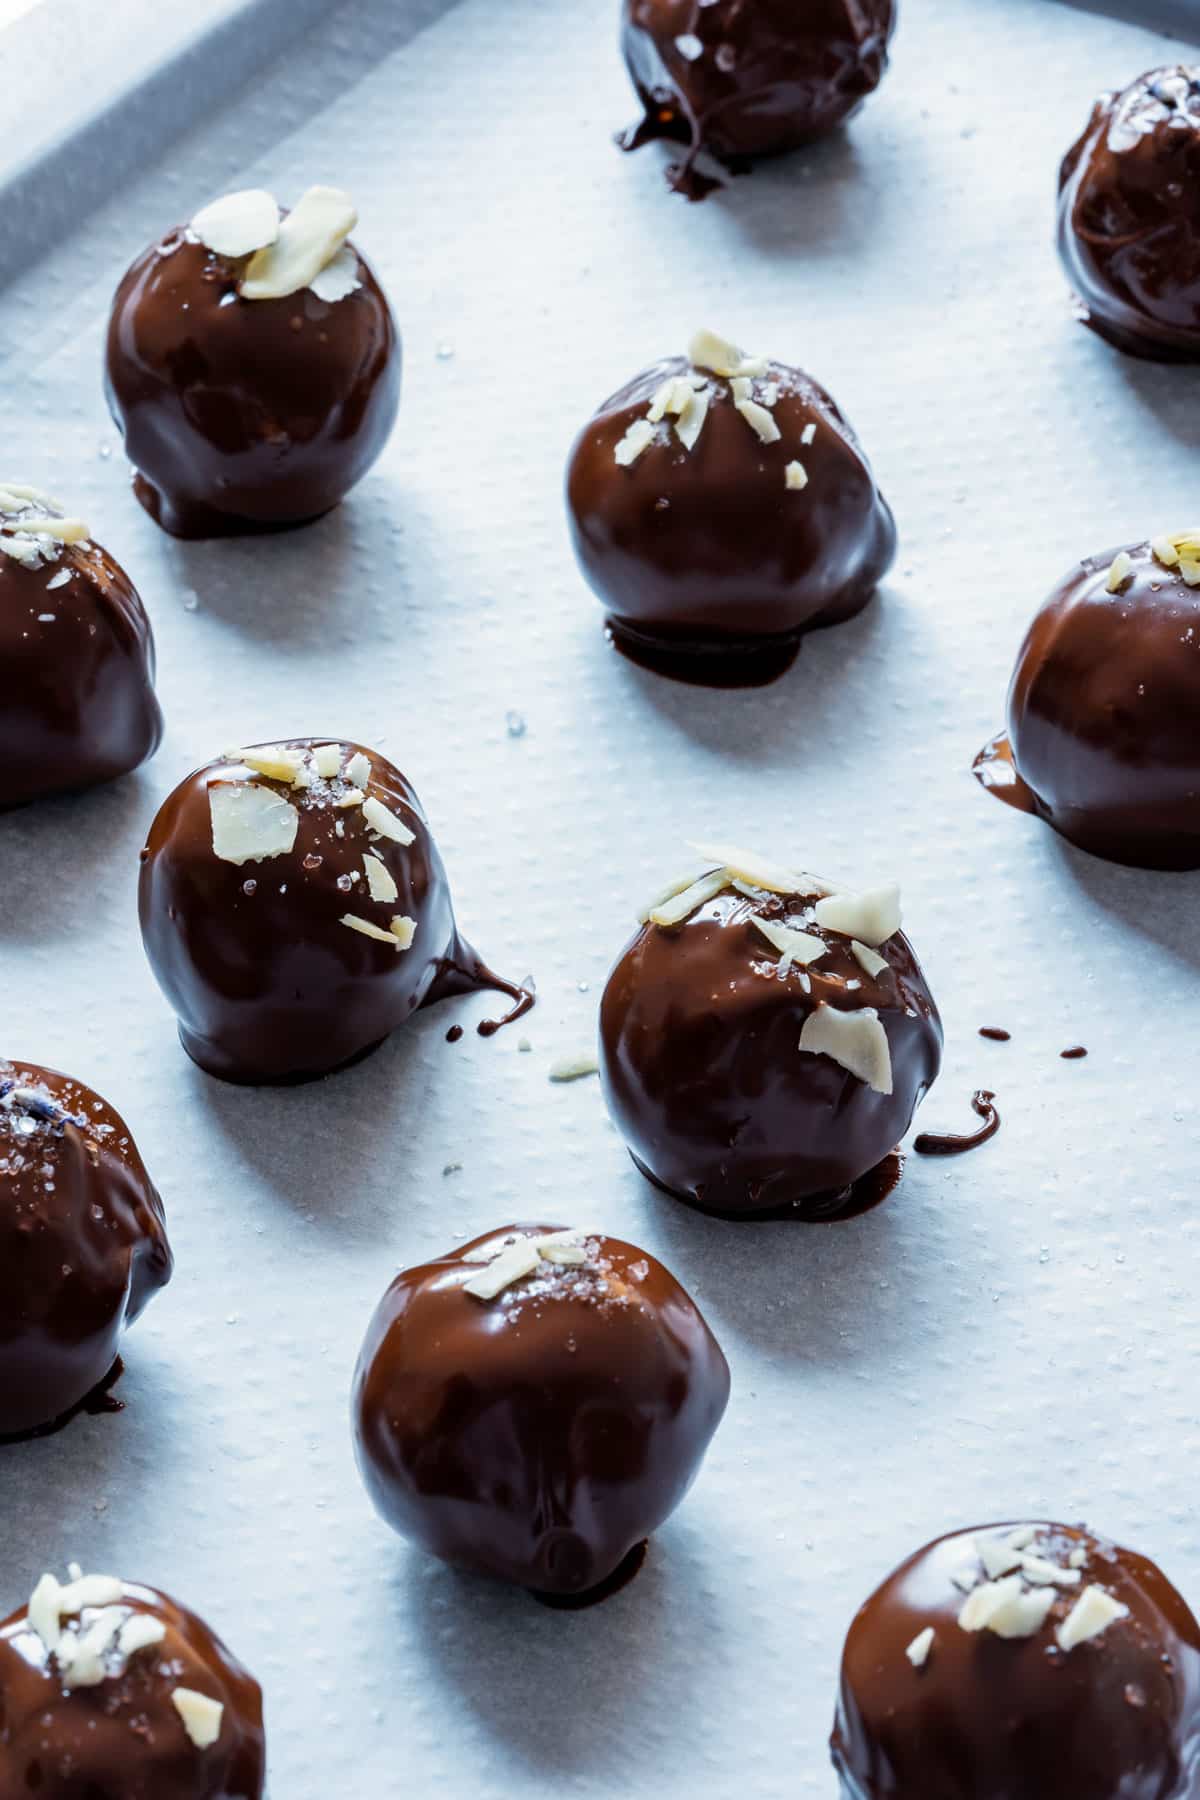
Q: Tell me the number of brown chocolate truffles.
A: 12